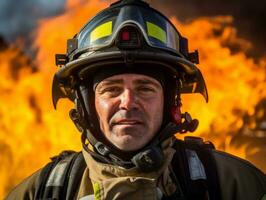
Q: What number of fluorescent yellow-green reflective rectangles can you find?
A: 2